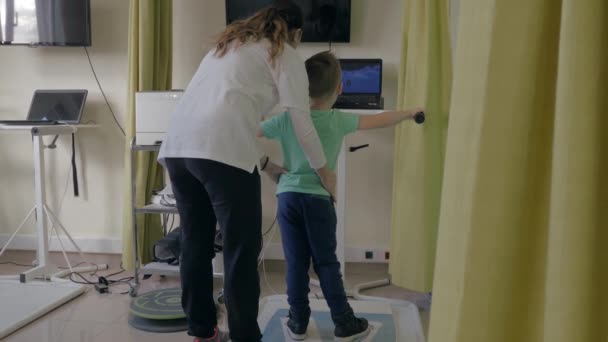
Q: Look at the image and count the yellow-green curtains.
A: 3